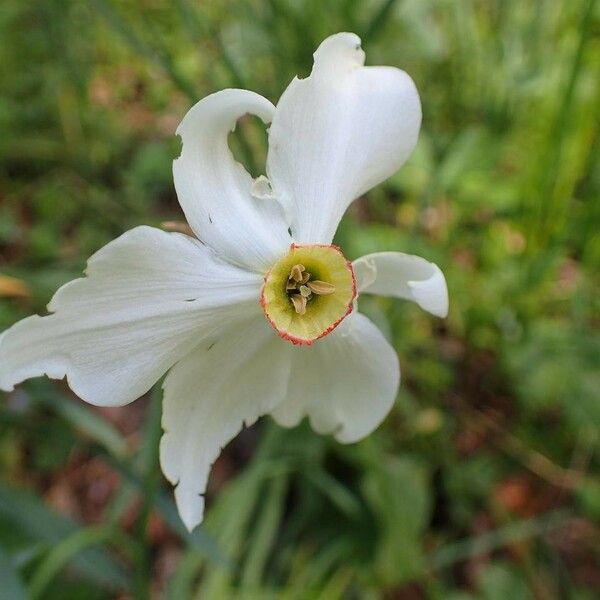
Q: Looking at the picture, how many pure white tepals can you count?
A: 6